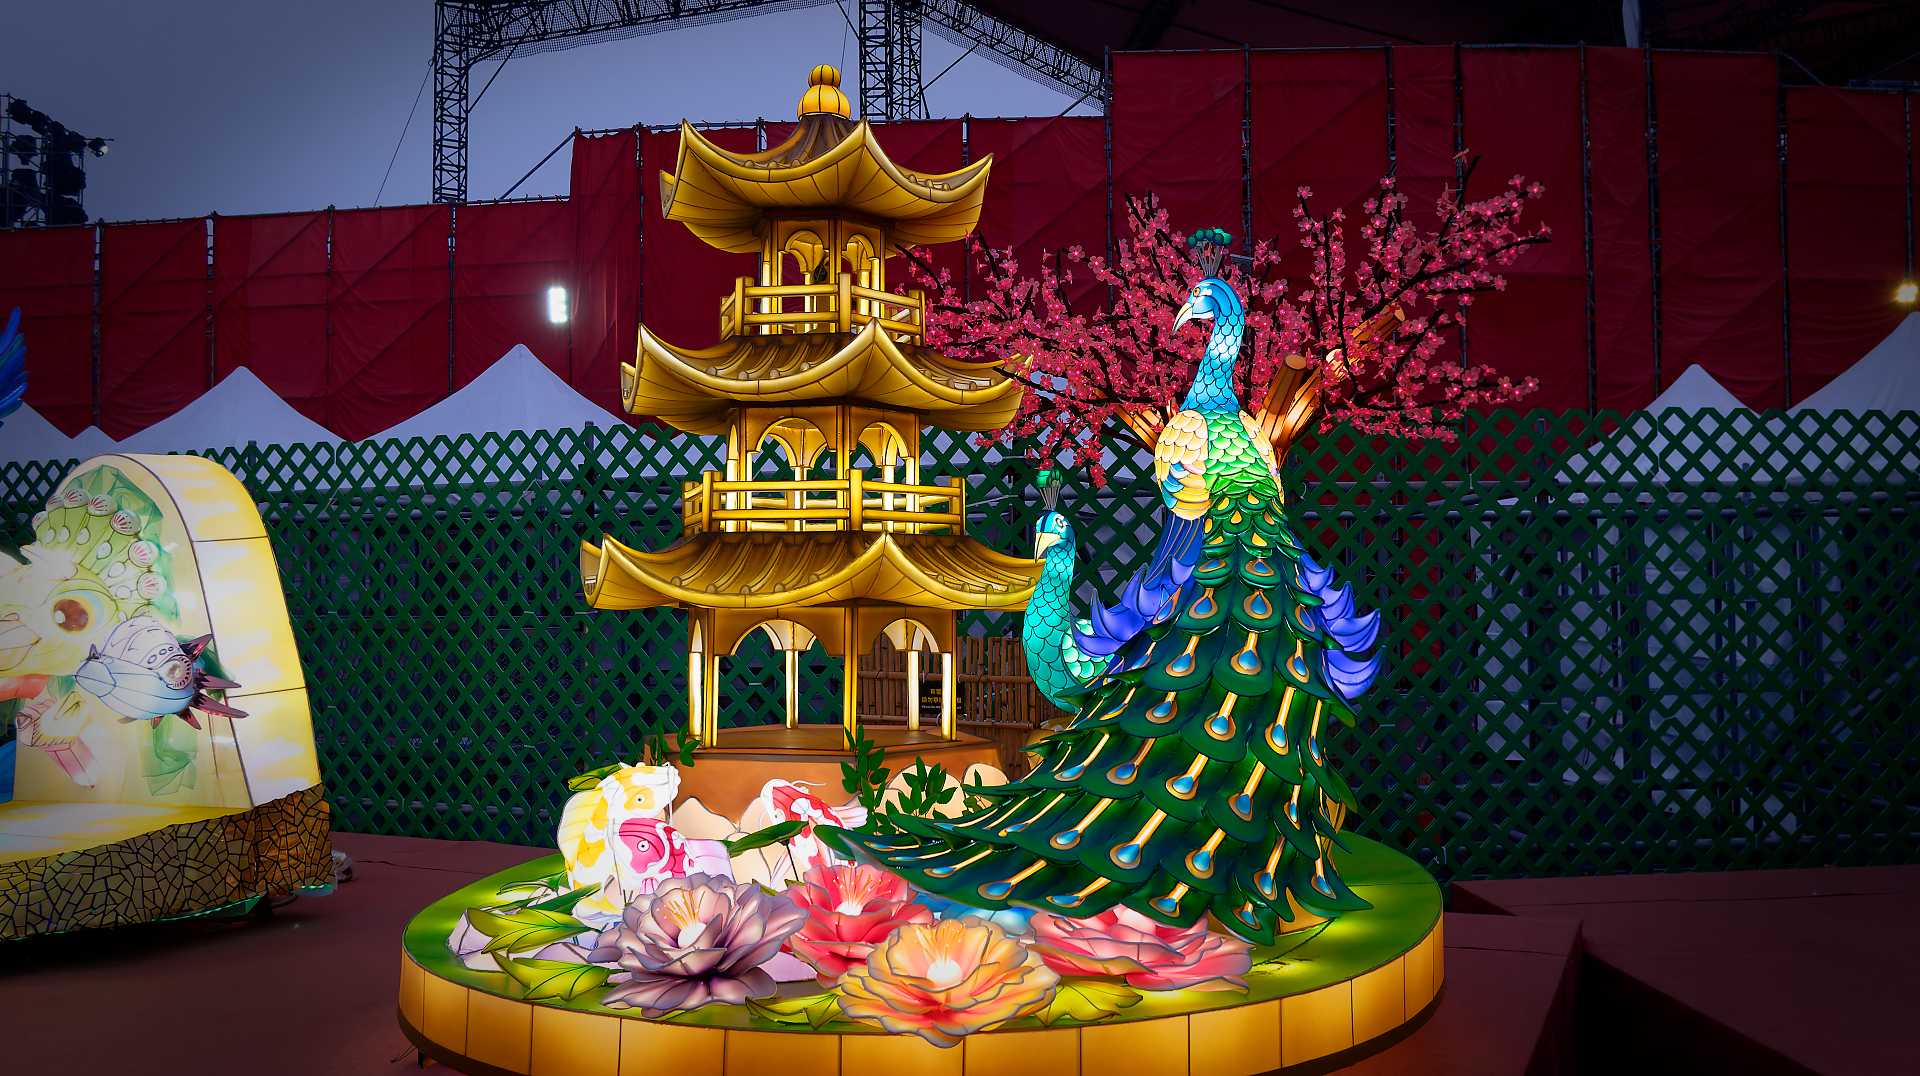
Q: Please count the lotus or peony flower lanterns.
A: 4